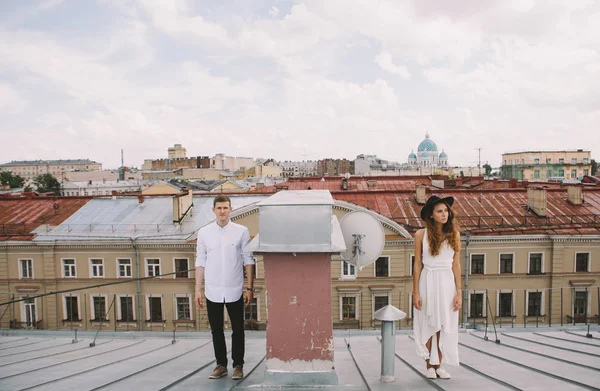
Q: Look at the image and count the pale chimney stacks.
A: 4